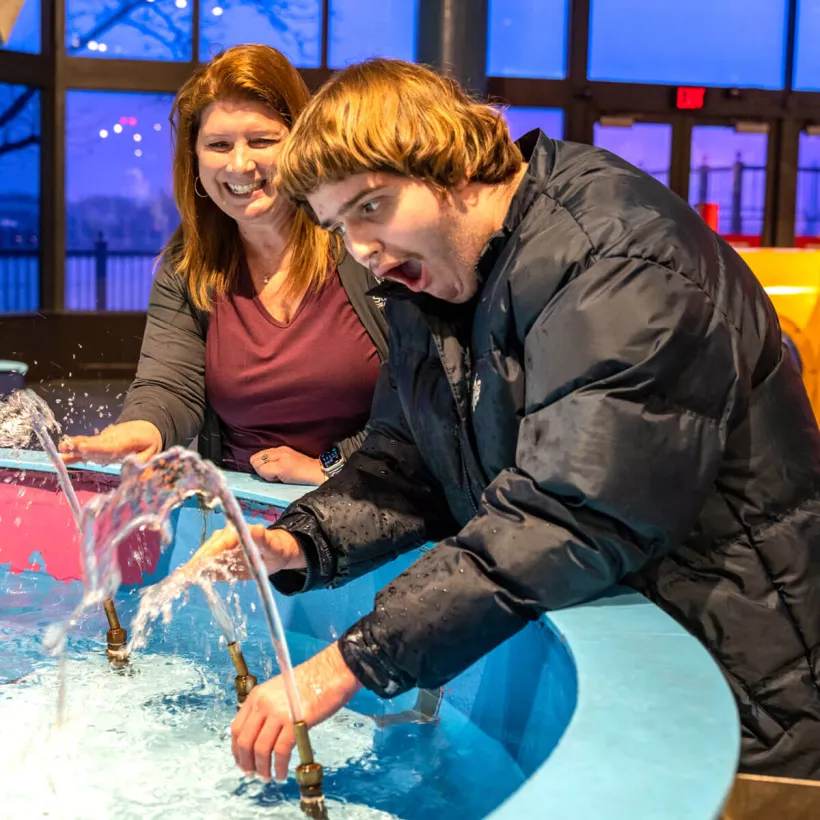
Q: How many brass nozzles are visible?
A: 3